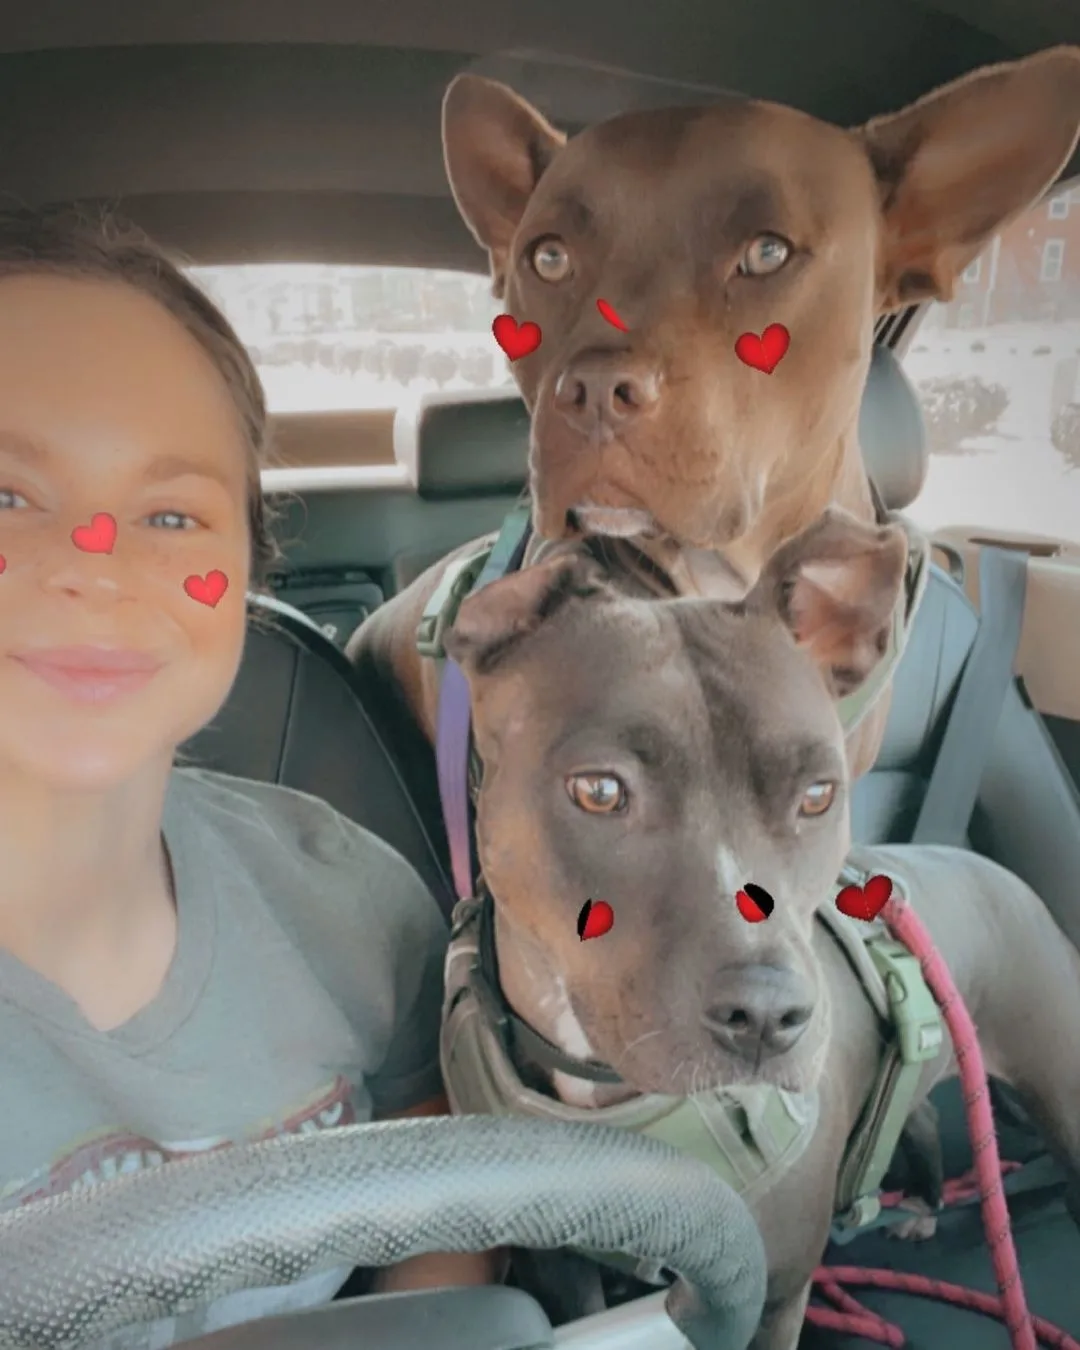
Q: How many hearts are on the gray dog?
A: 3